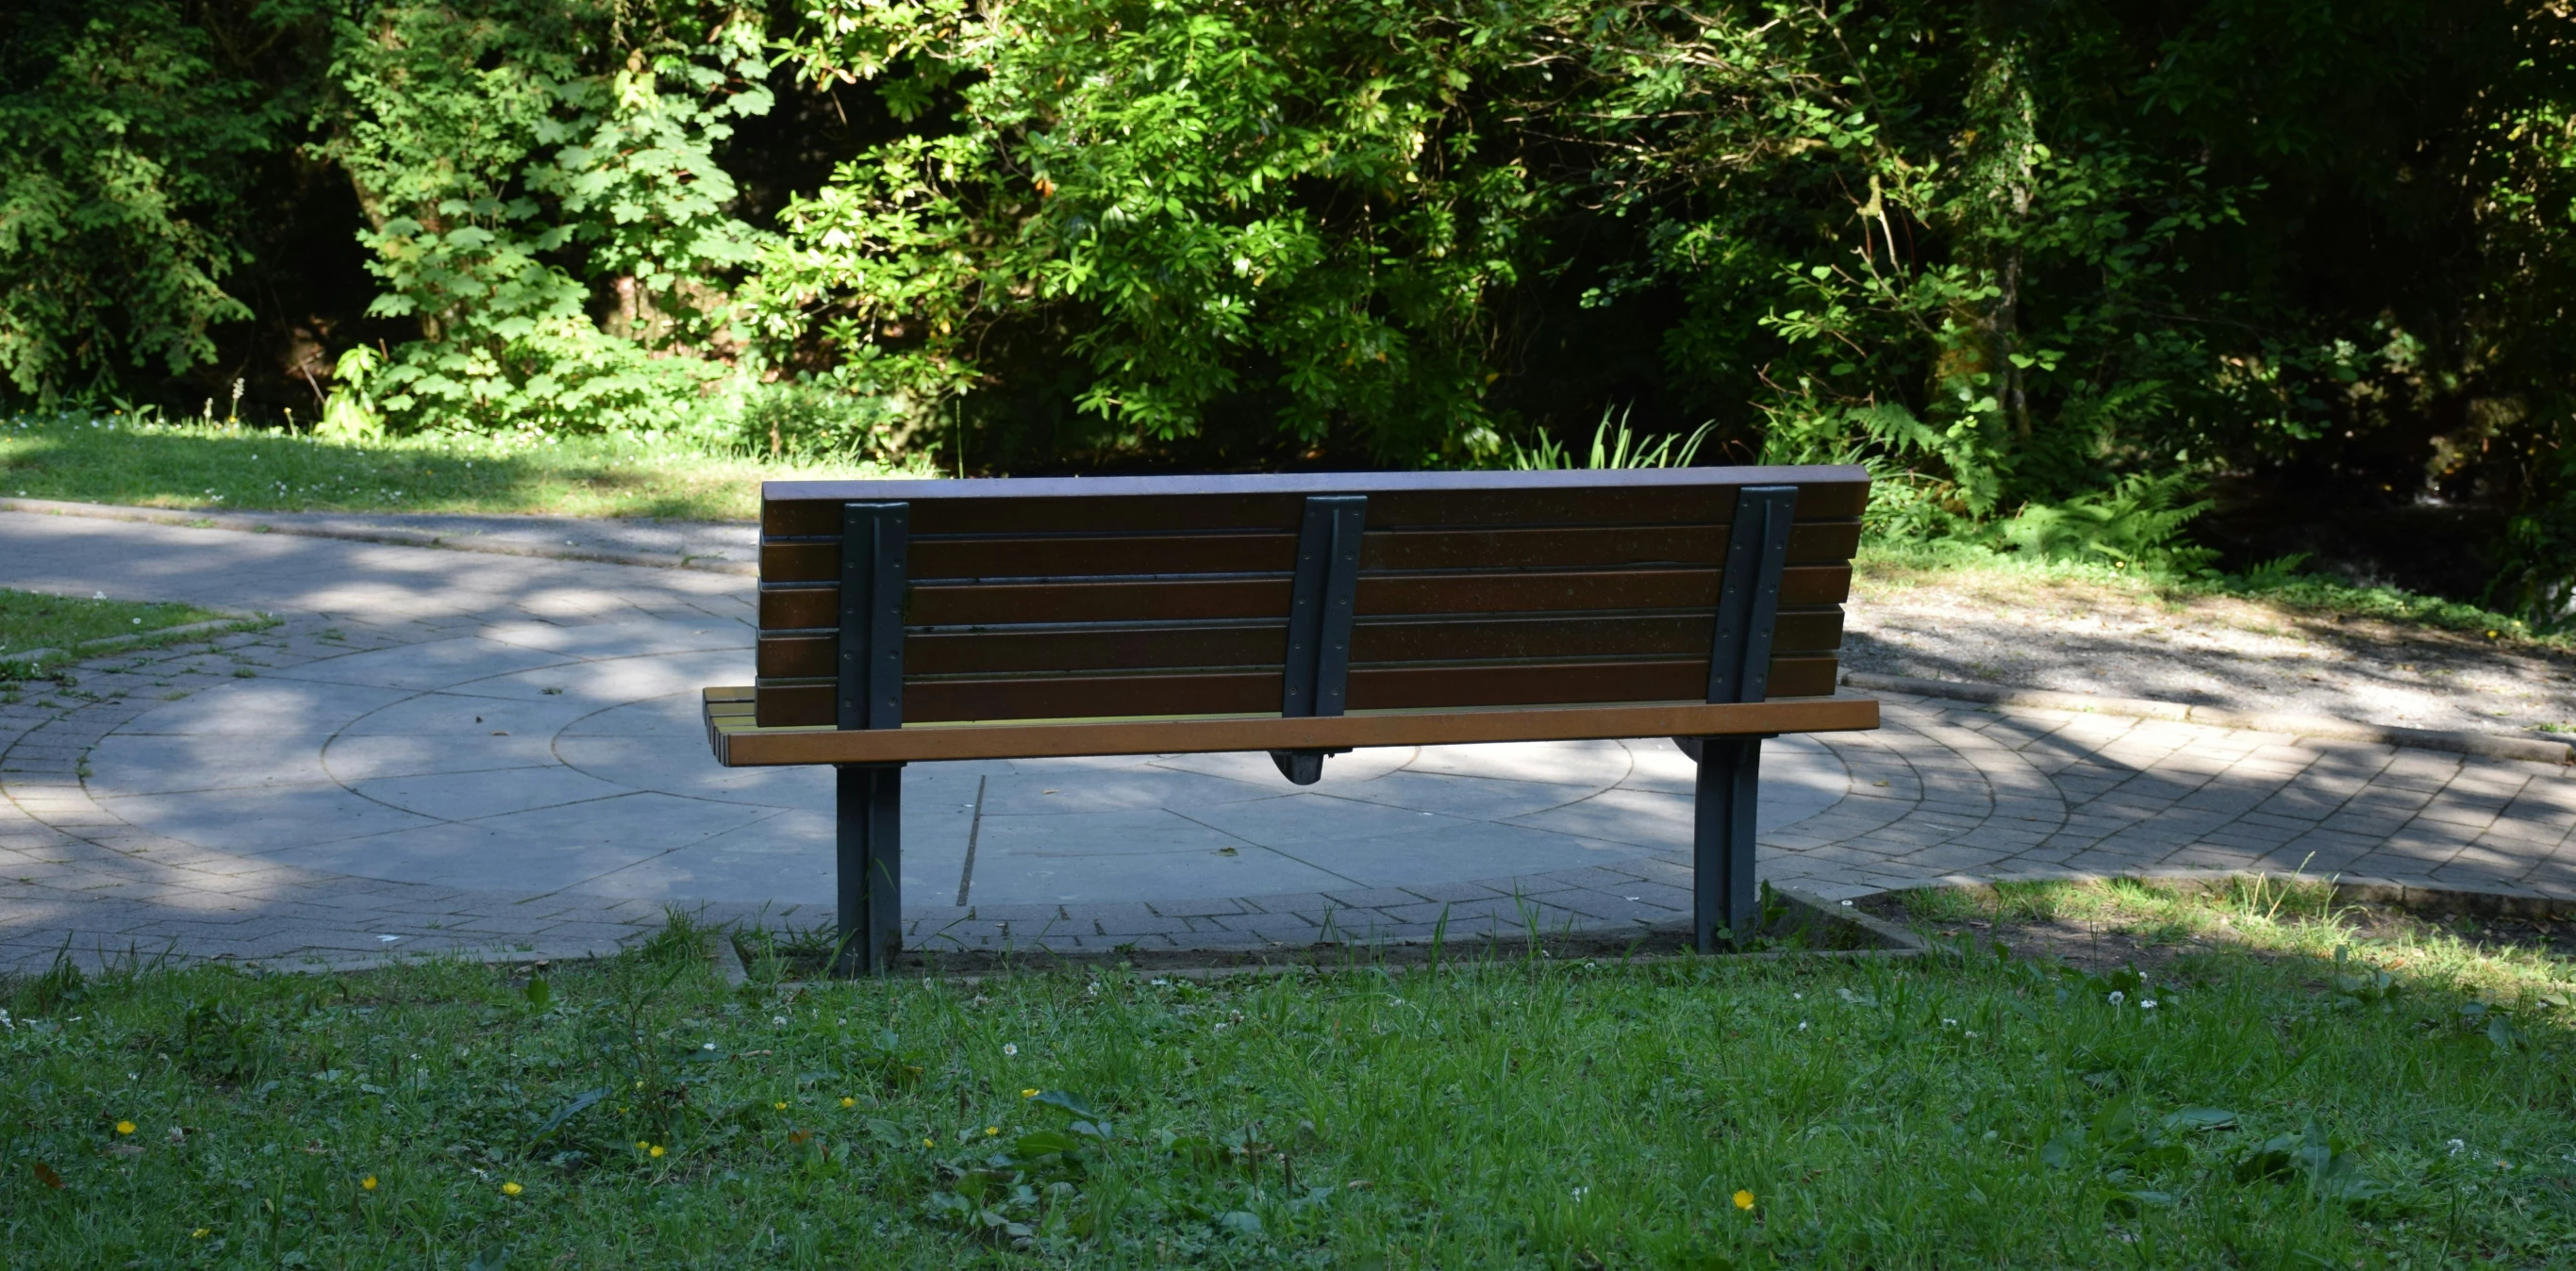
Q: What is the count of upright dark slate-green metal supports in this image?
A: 3